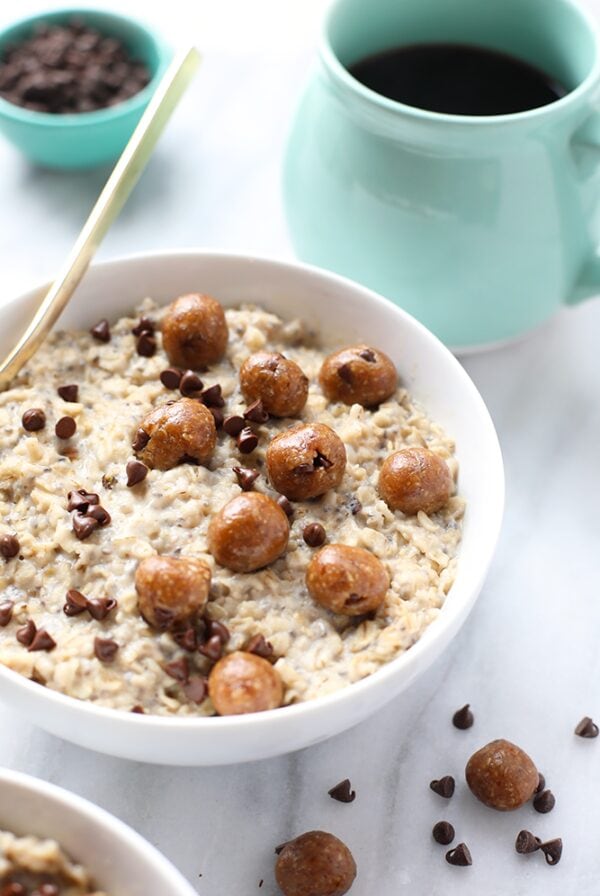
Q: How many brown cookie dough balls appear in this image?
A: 12